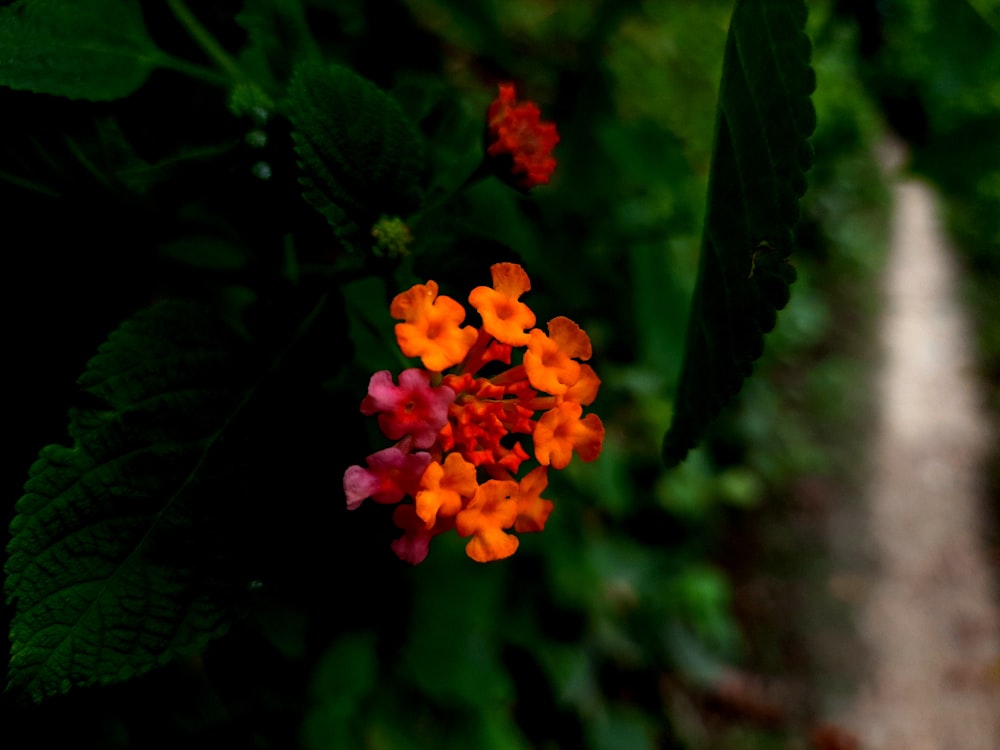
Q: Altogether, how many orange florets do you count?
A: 8